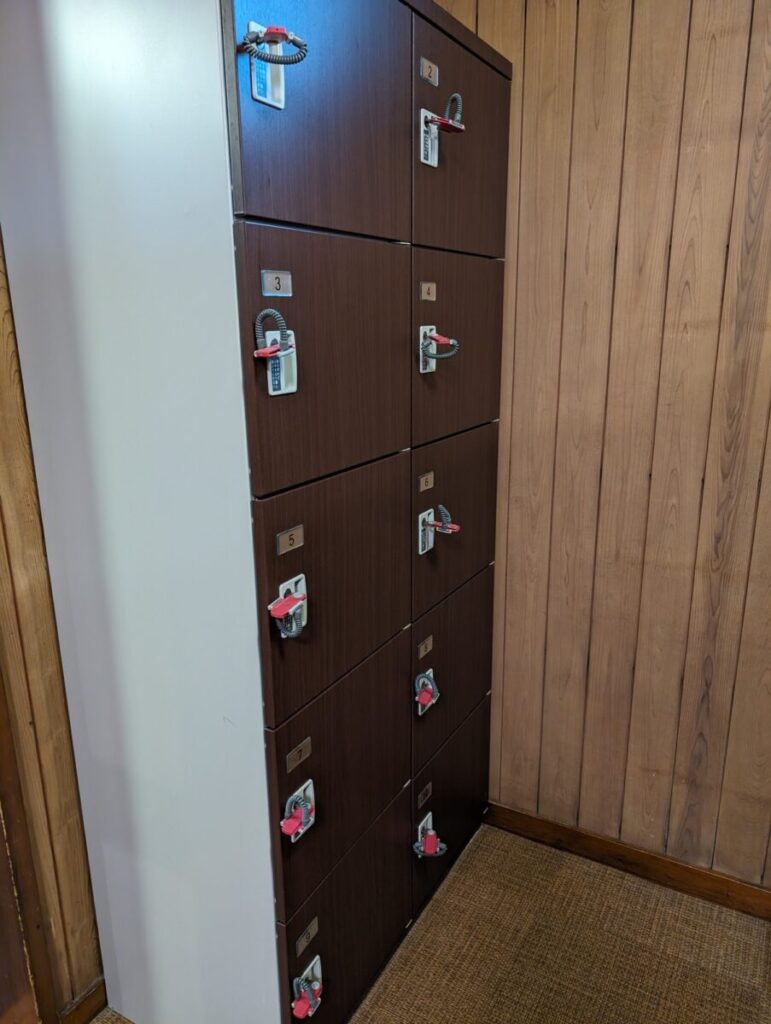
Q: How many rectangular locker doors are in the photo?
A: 10